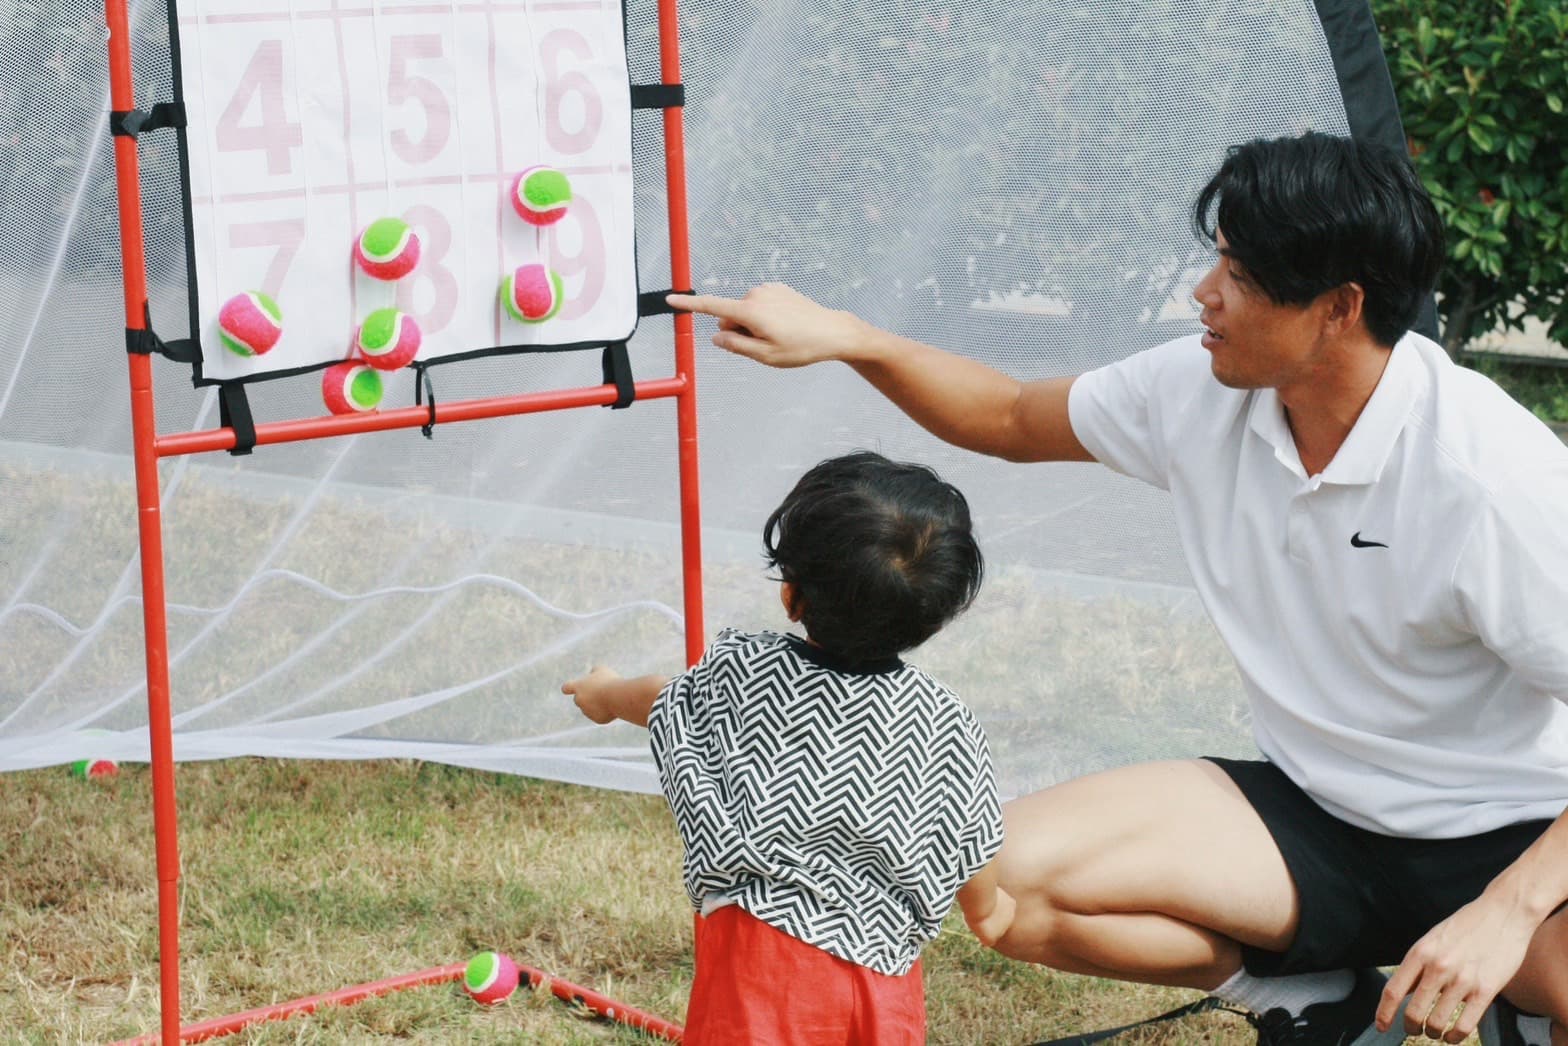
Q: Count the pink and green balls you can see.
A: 8